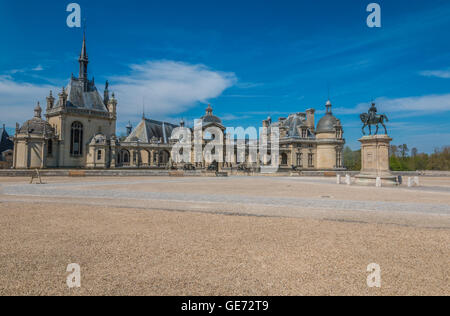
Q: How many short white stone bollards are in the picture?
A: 5